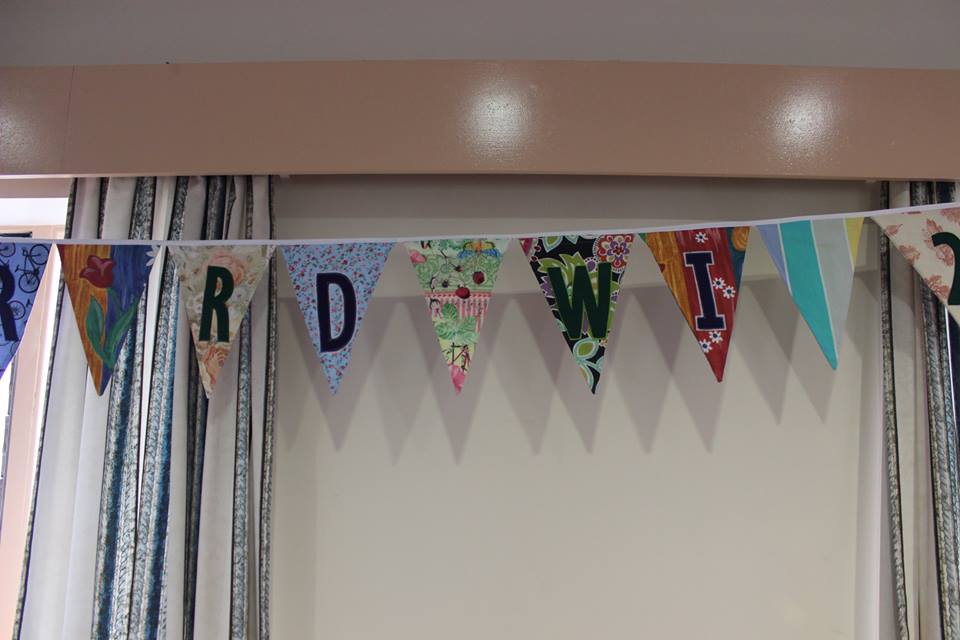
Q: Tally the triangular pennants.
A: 9